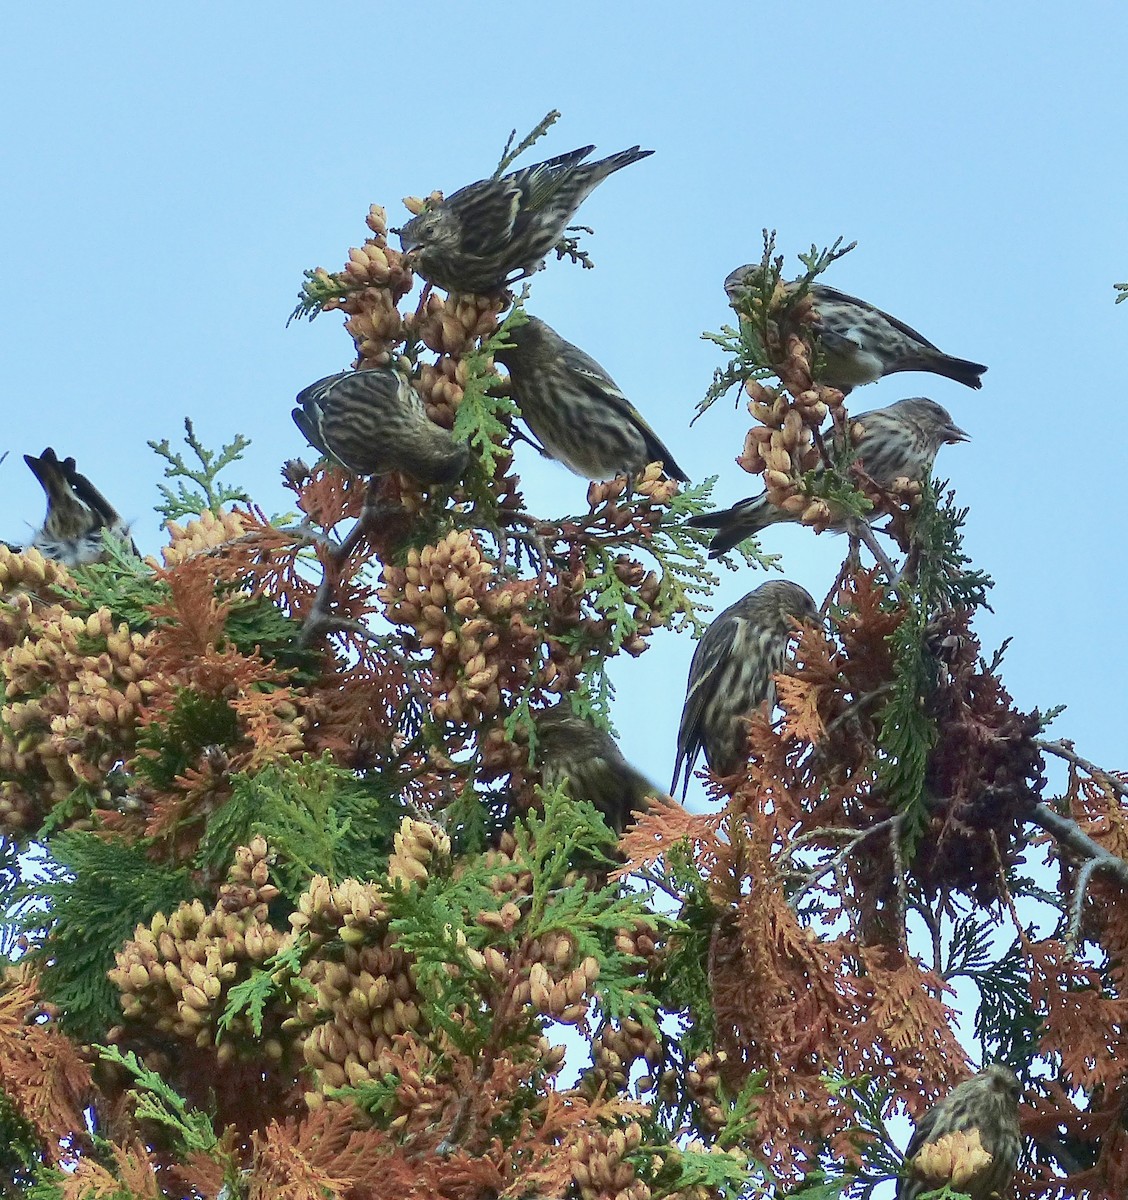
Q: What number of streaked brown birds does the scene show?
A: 9